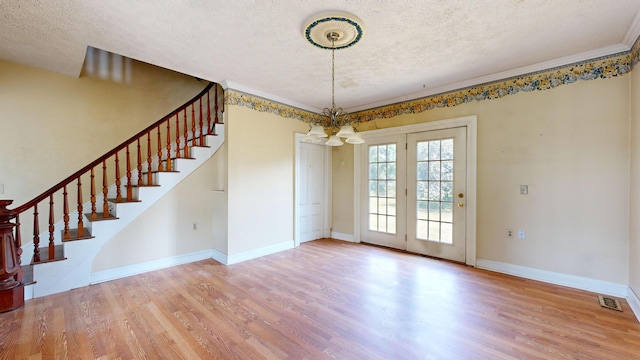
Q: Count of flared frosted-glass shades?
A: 5